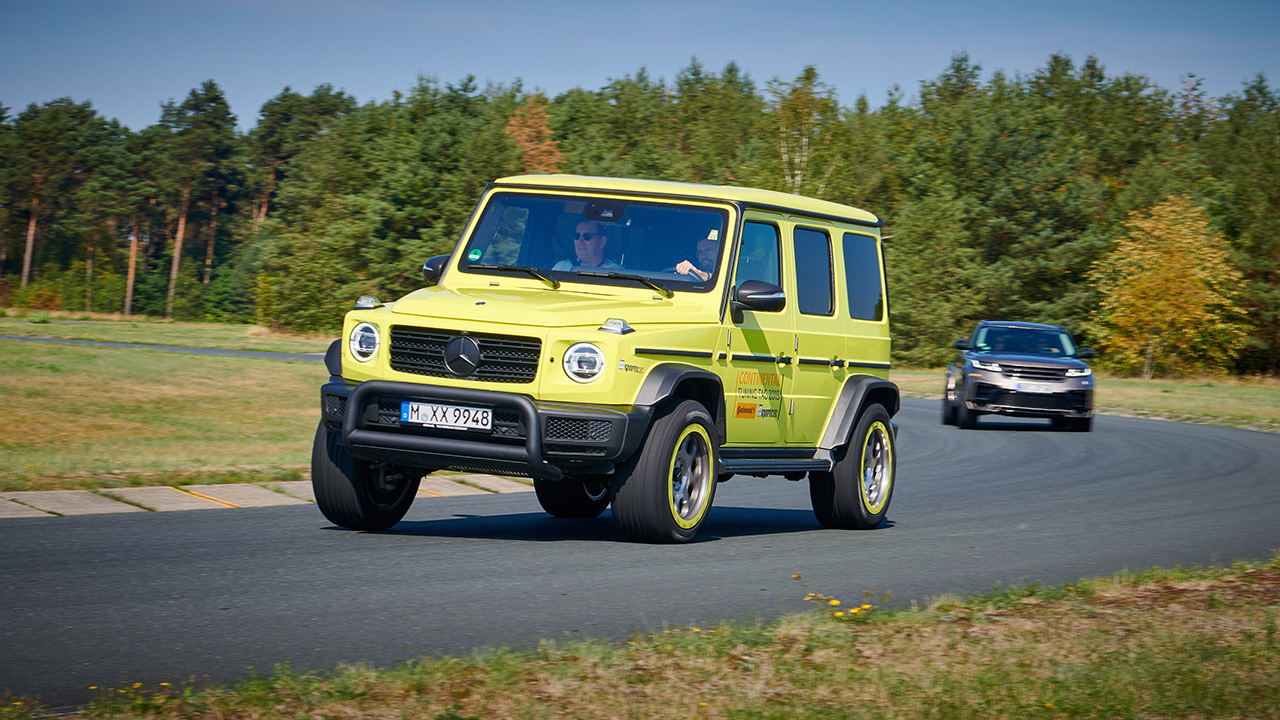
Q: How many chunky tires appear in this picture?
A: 4